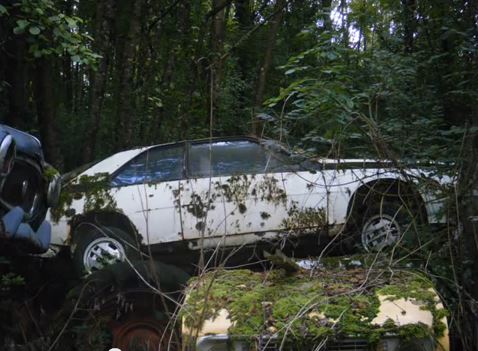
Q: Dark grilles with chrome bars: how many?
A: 1